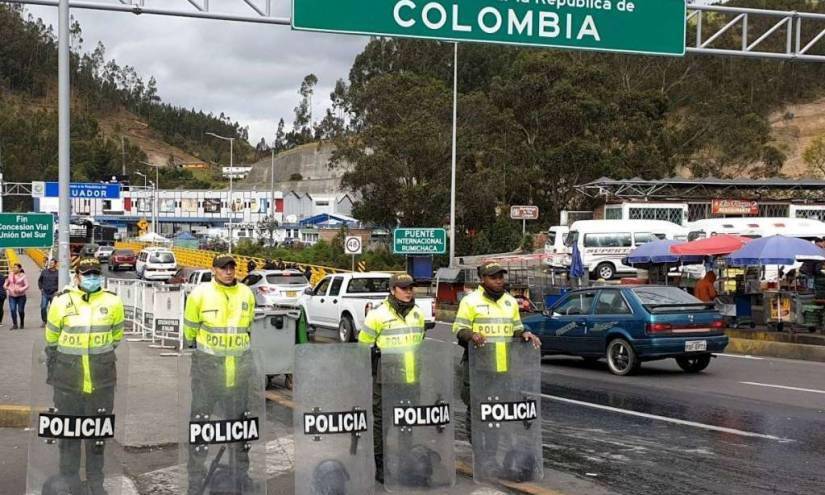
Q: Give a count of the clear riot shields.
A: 5